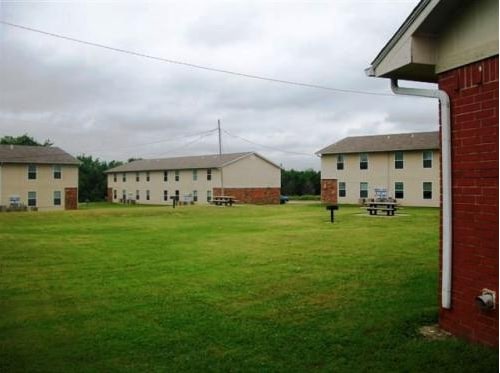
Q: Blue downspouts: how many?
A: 0